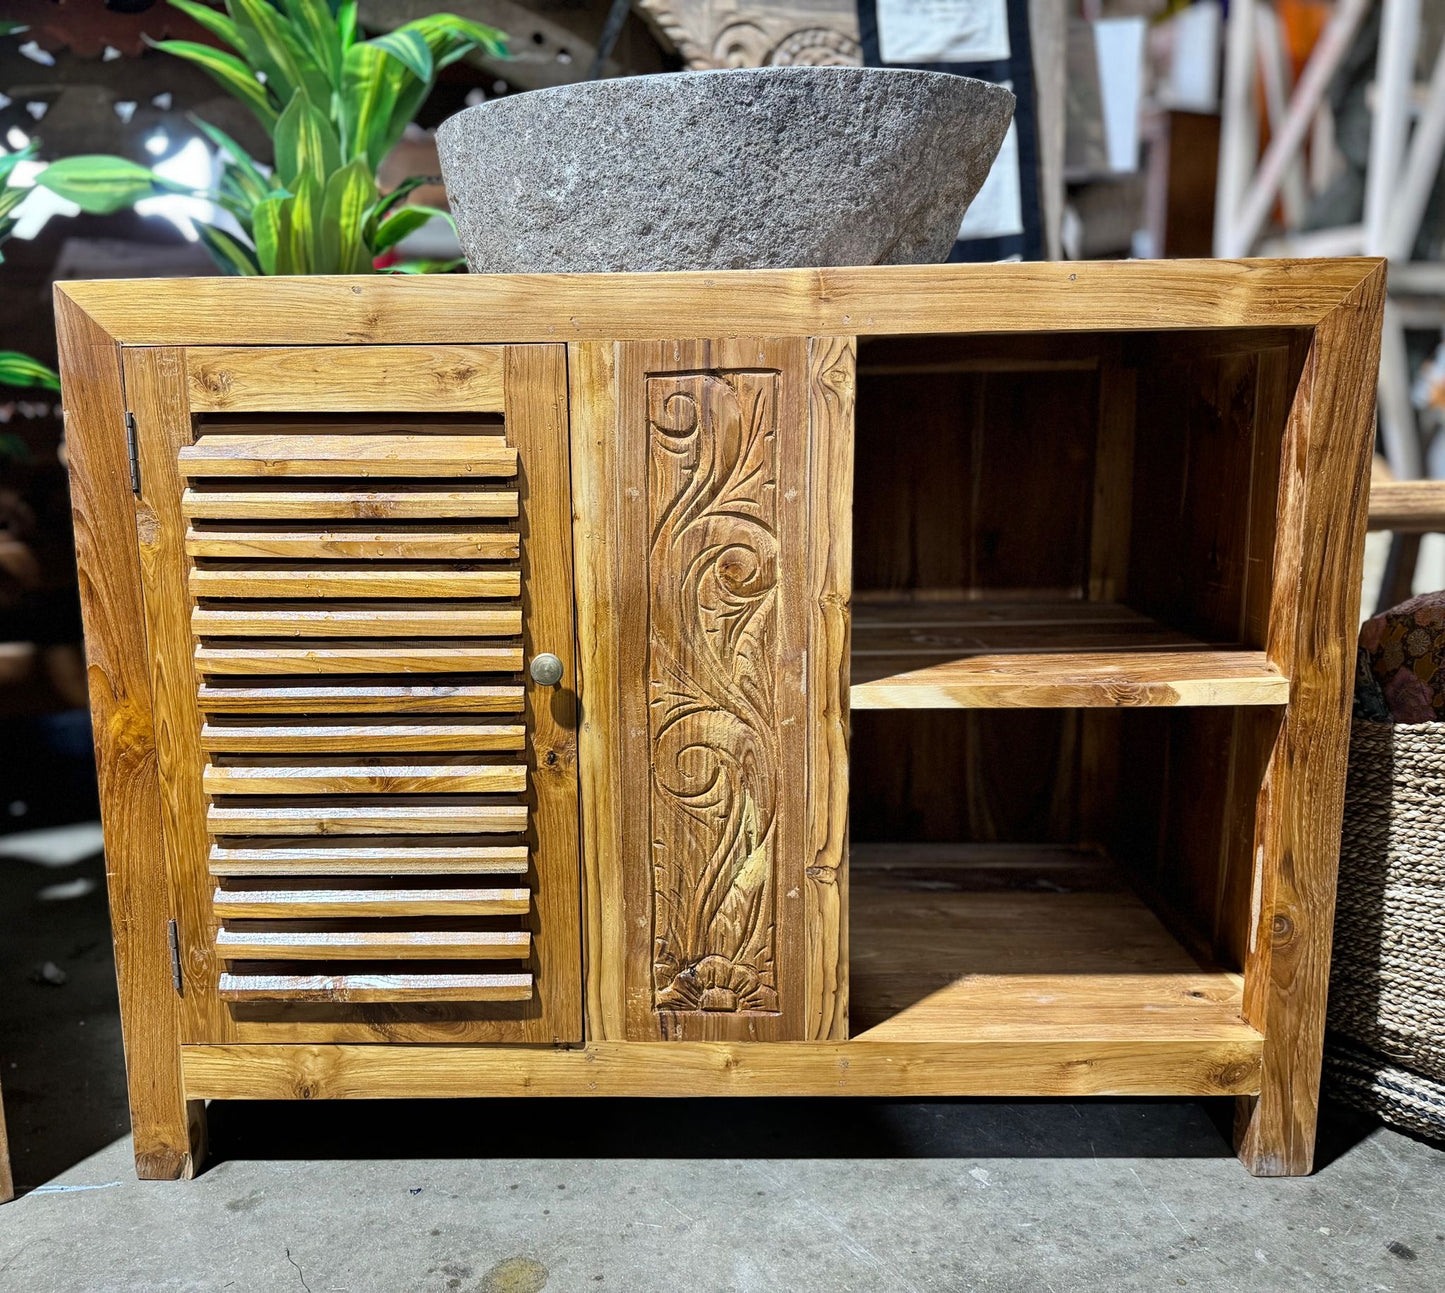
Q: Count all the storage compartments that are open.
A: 2